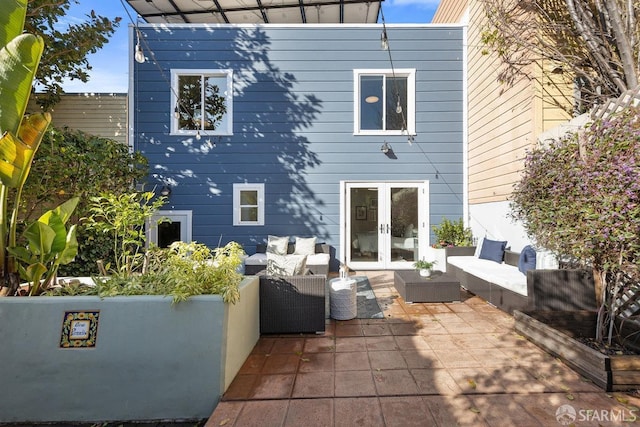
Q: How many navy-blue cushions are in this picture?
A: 2